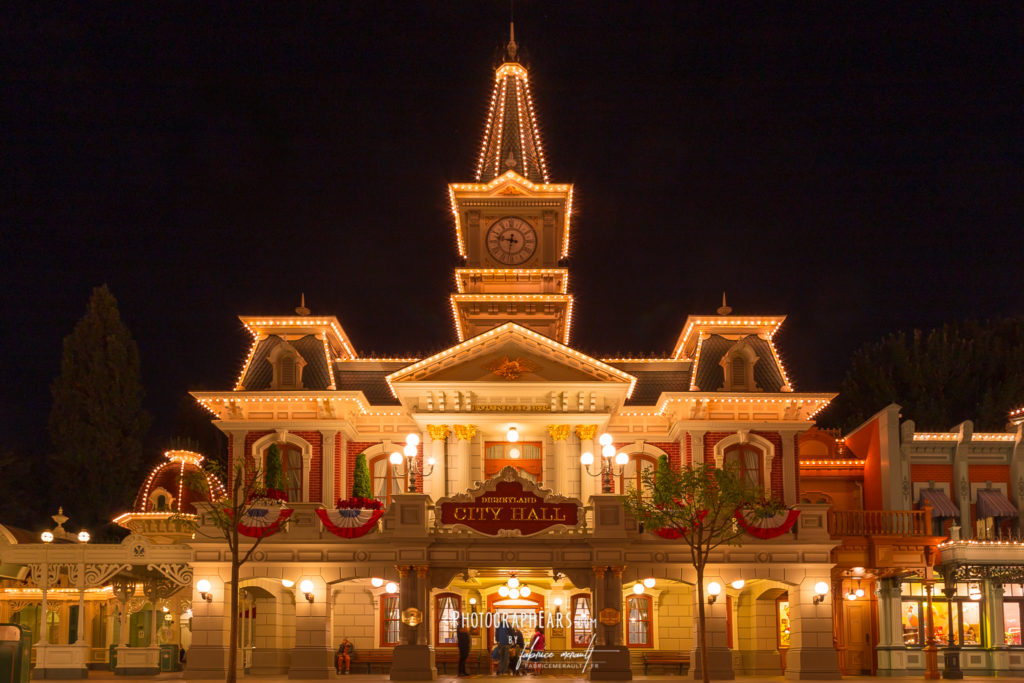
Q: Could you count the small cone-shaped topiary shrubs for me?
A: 3